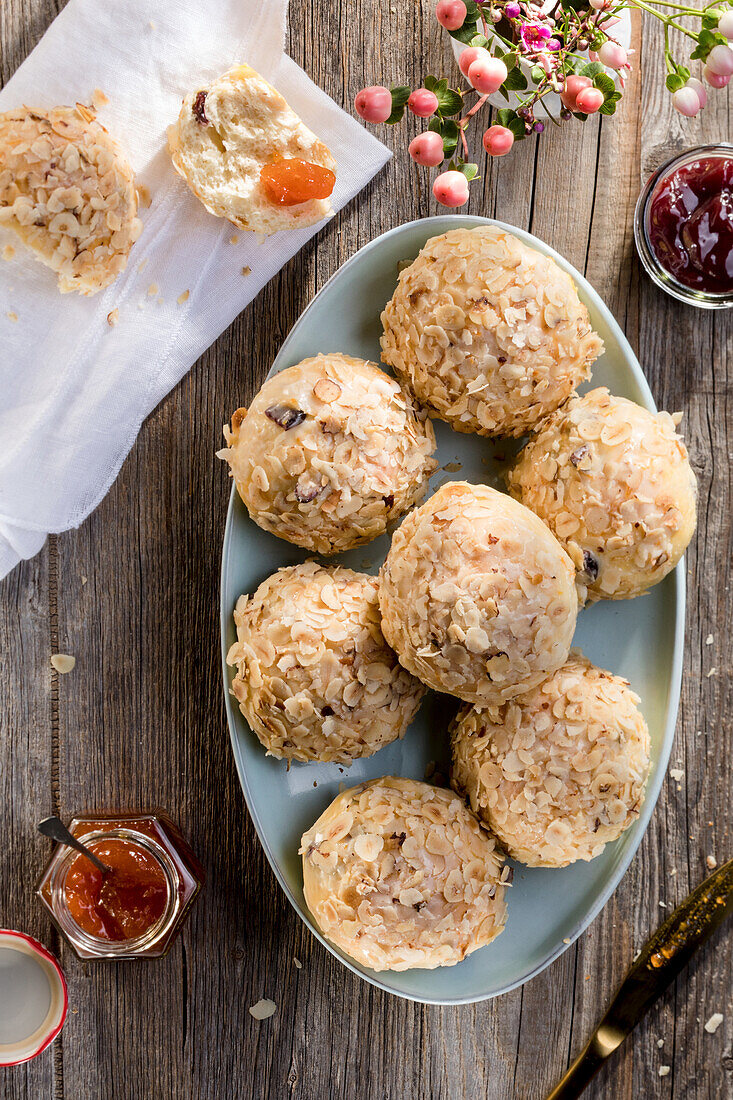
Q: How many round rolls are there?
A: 7